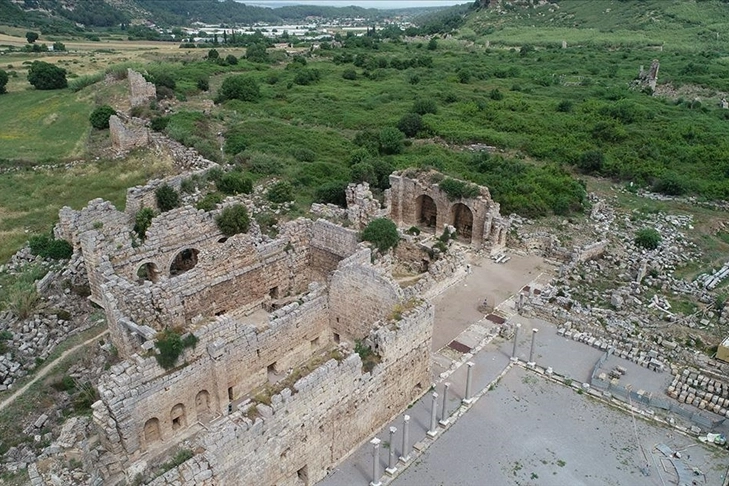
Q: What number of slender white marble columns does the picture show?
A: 8